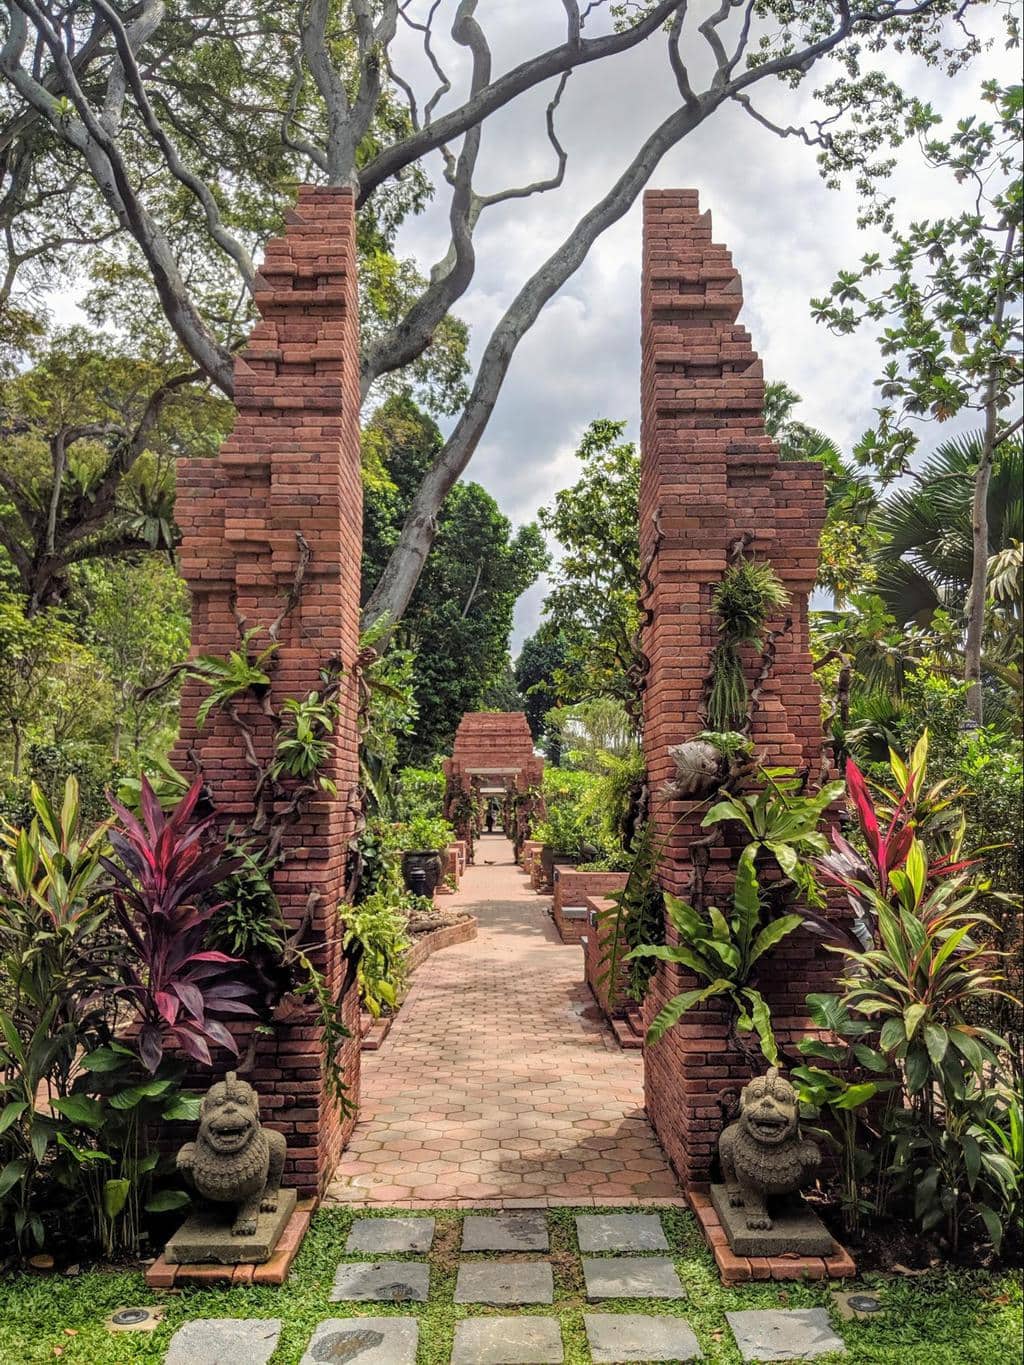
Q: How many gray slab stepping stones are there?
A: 11